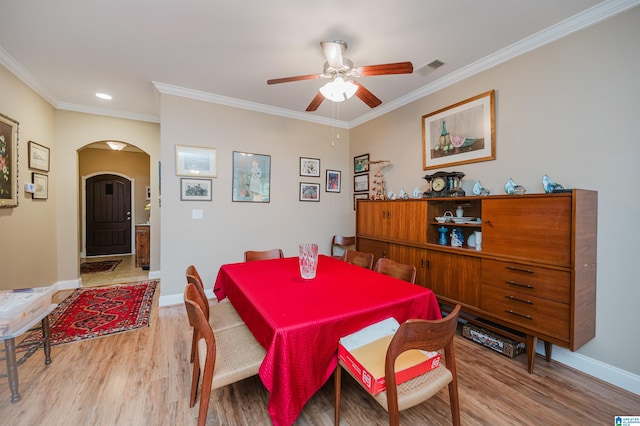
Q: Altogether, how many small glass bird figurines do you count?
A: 6